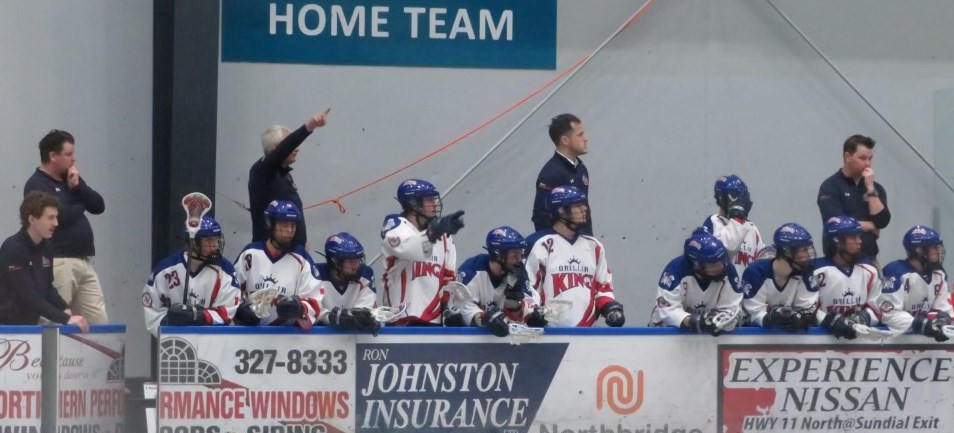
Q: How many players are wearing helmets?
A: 11